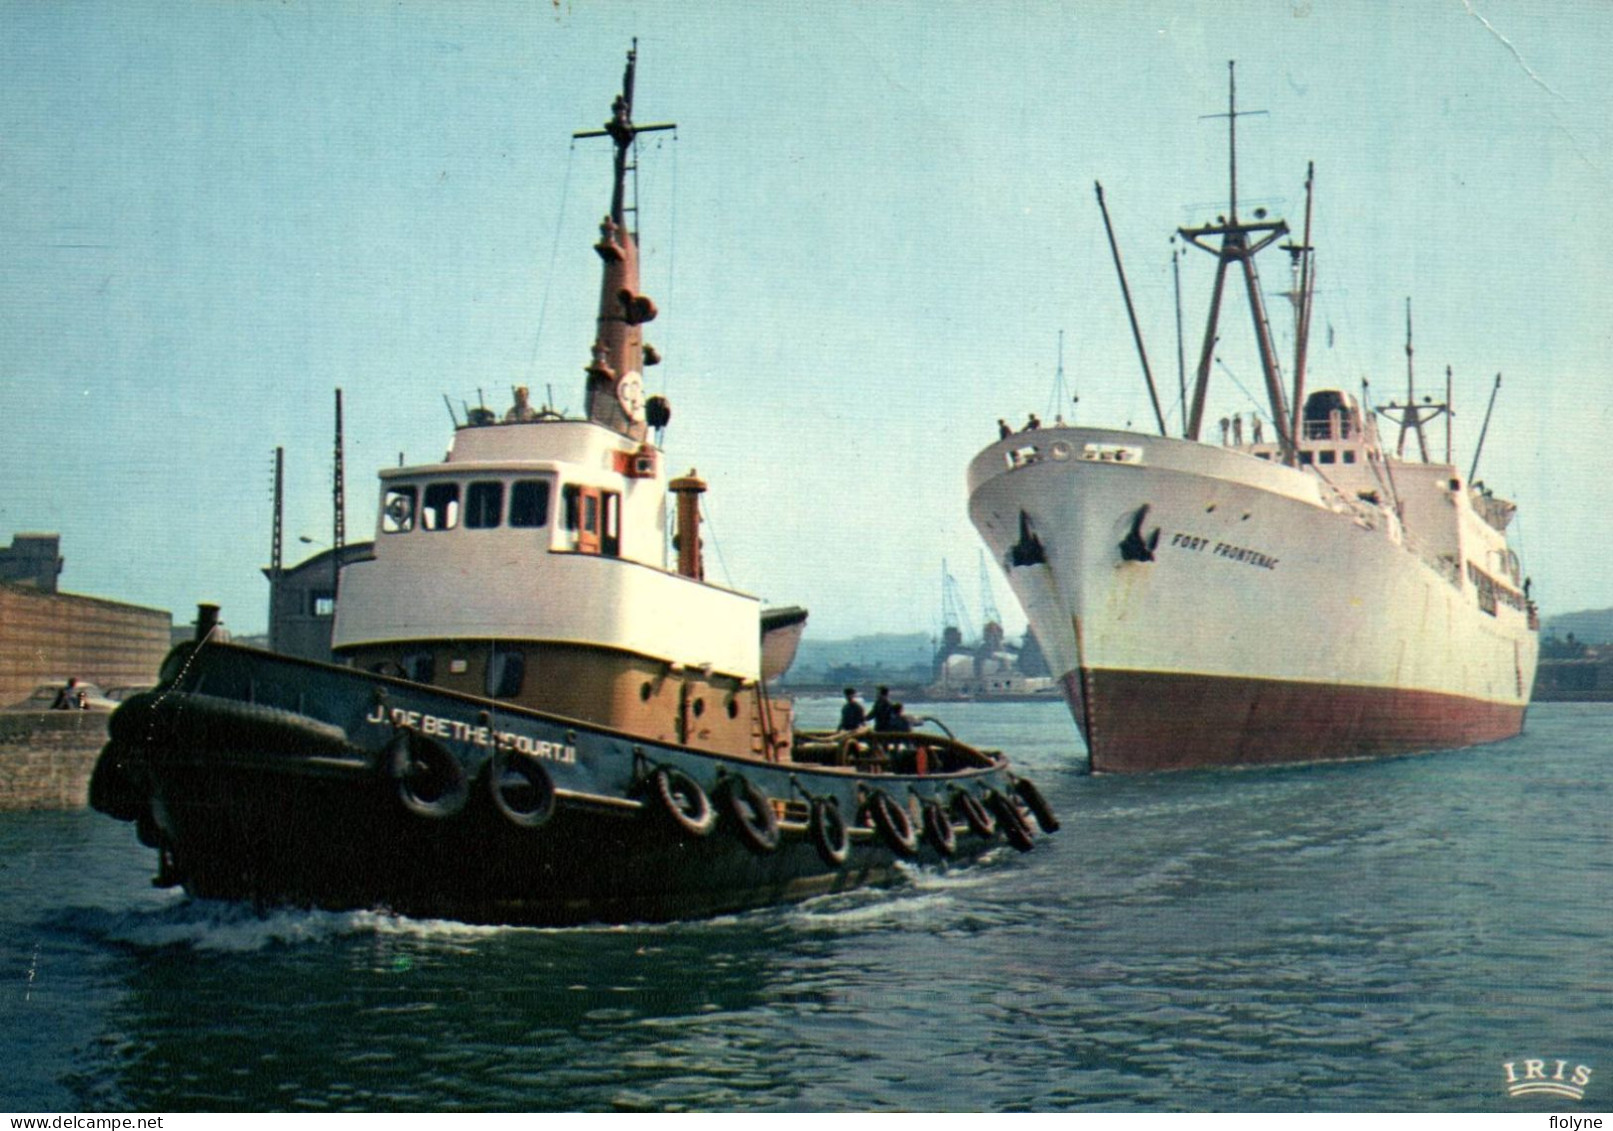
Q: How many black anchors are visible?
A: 2